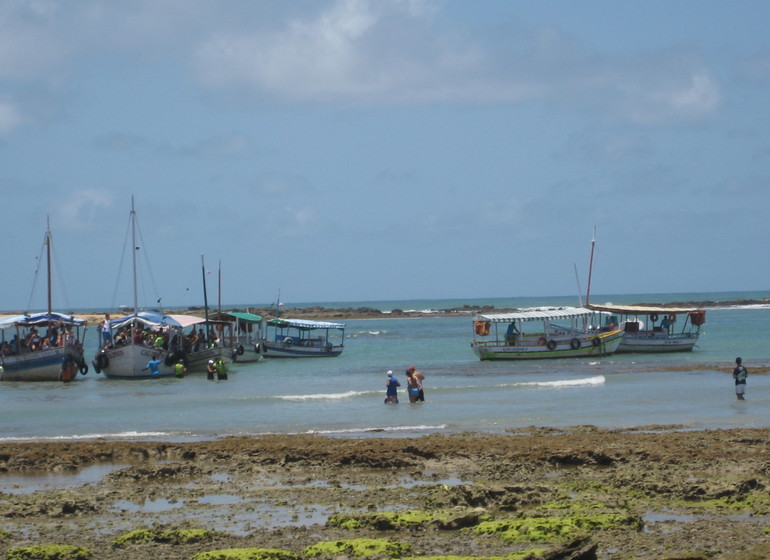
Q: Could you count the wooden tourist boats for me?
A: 7